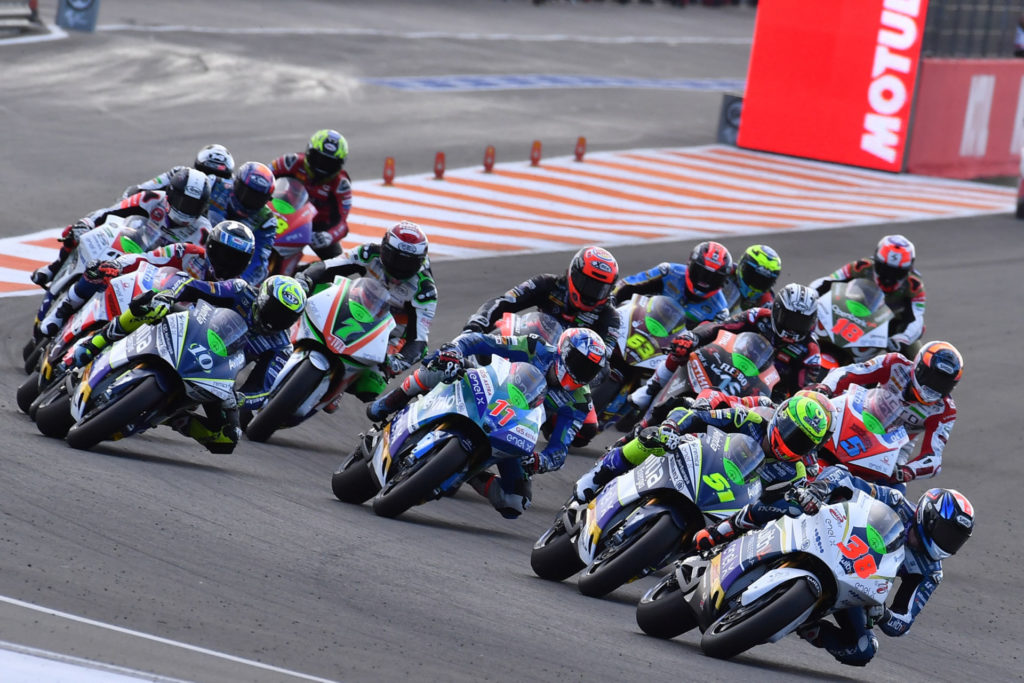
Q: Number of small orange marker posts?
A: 5